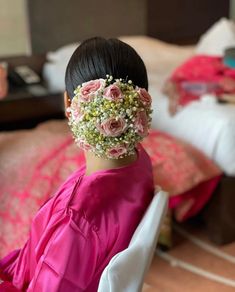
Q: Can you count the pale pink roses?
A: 8